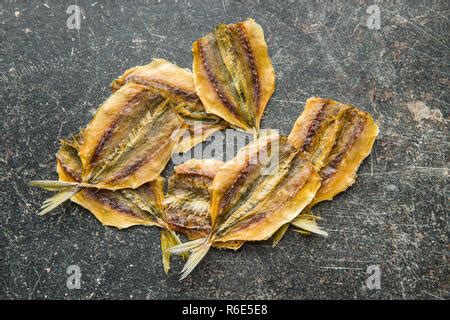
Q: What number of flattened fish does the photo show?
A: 7